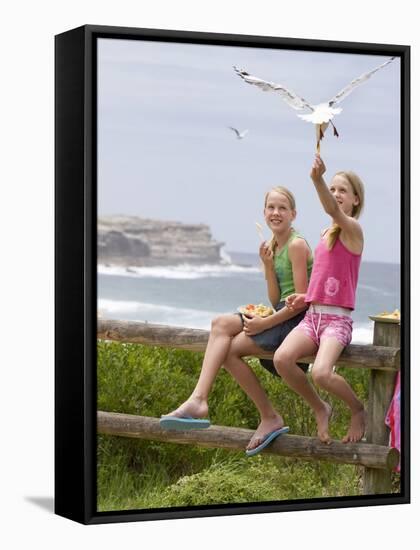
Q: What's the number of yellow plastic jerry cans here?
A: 0